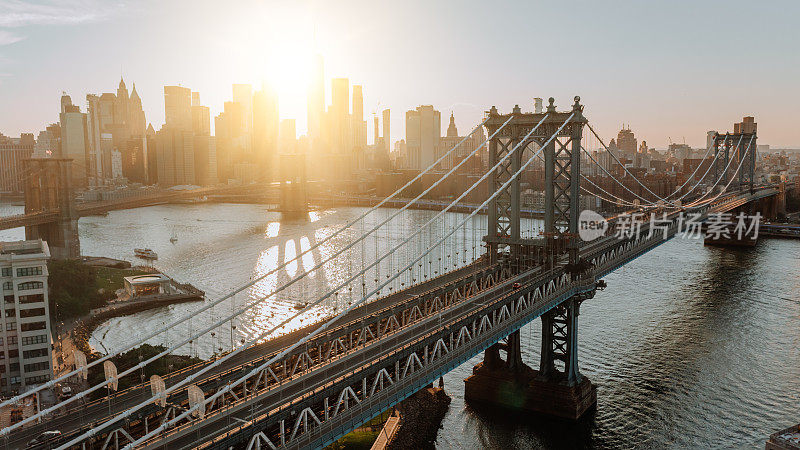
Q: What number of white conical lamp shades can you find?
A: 0